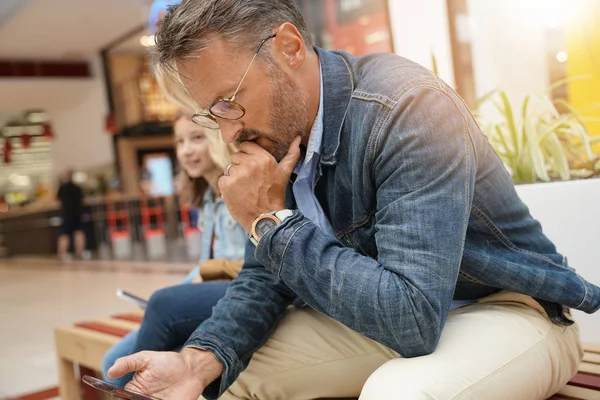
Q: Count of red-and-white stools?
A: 3